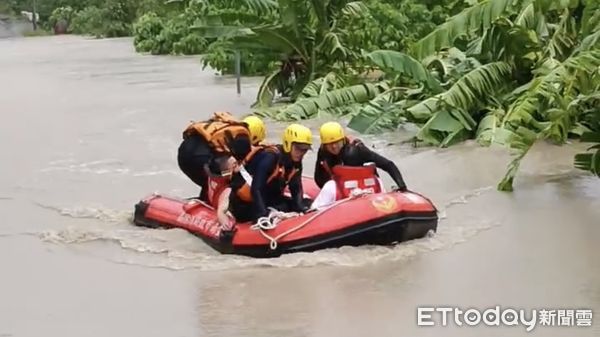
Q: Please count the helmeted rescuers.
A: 3